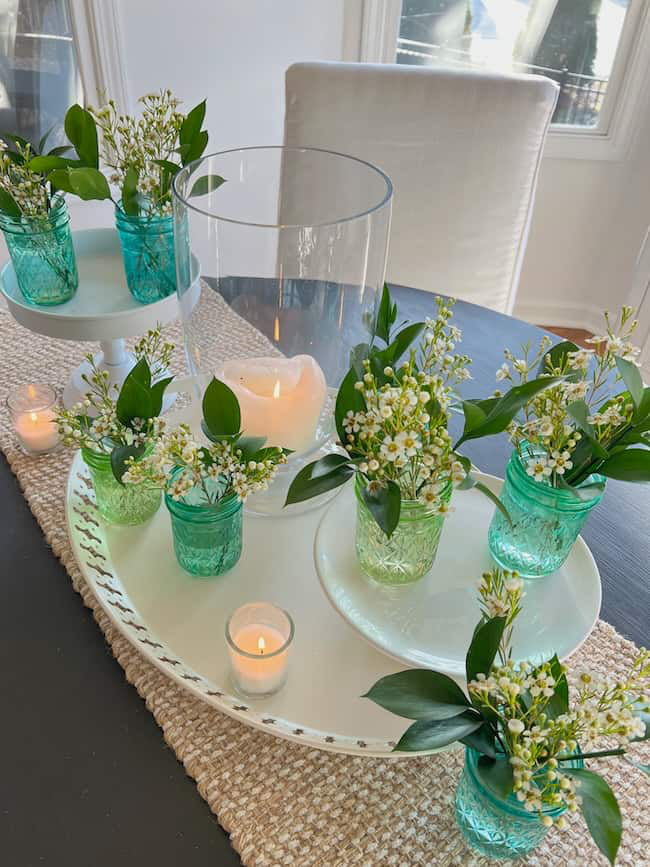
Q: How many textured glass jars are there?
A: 7